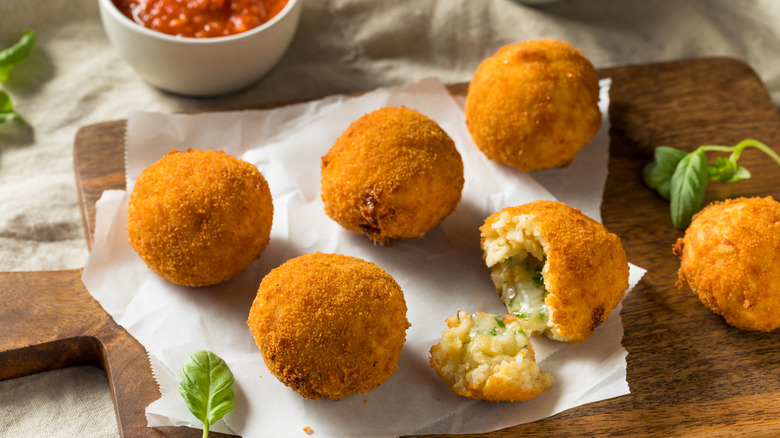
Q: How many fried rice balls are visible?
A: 6